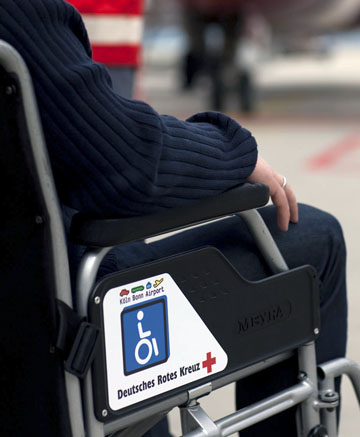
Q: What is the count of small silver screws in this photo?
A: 3